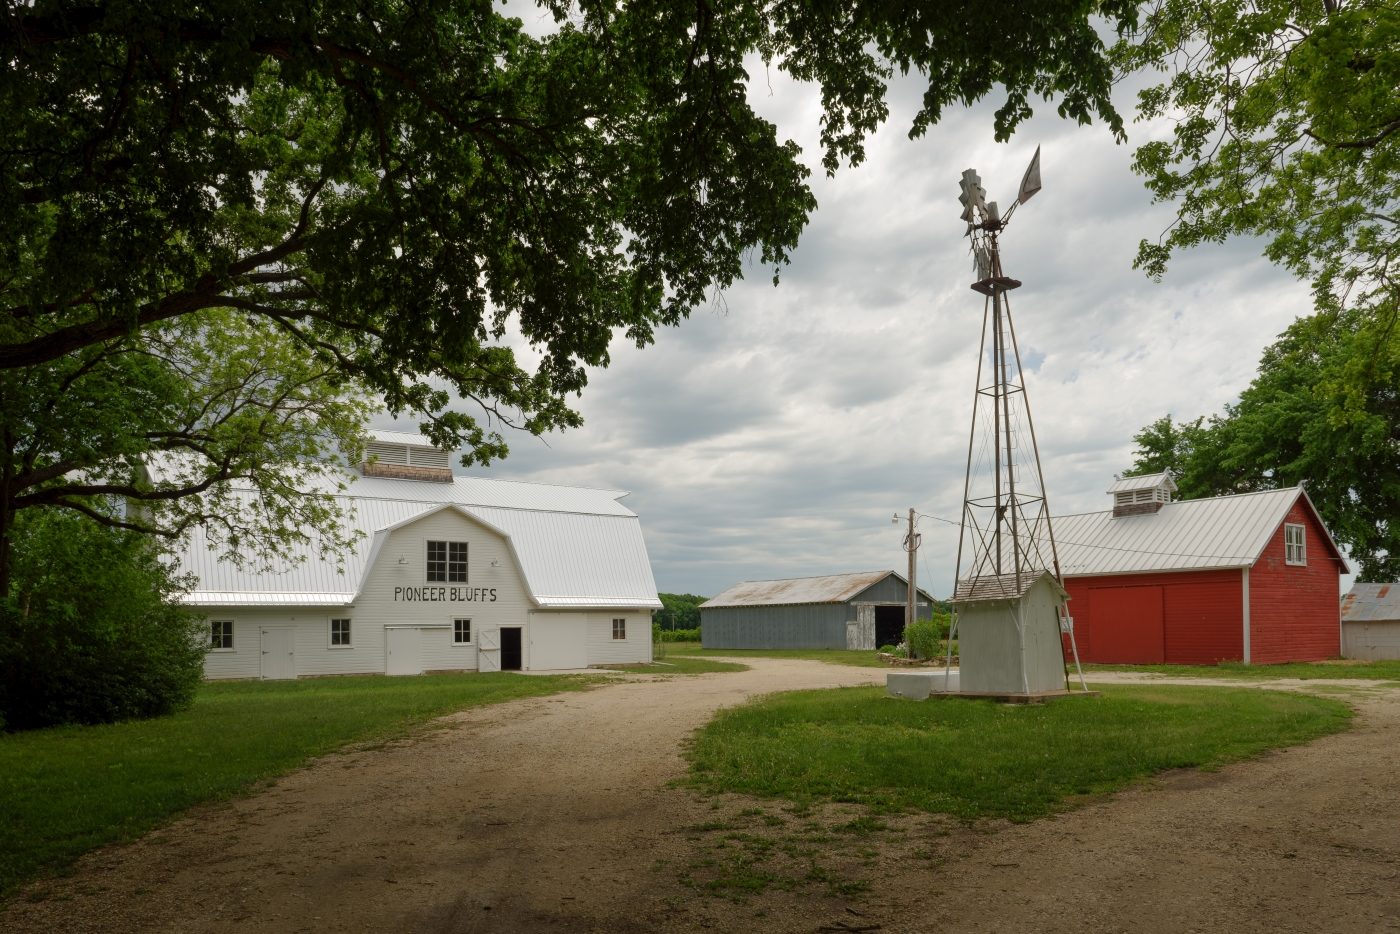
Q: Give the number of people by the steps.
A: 0